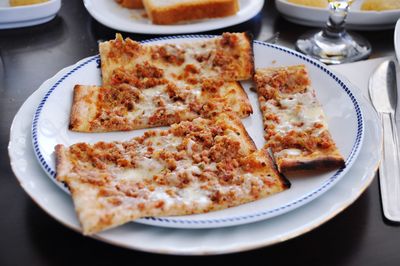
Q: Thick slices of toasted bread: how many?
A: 2